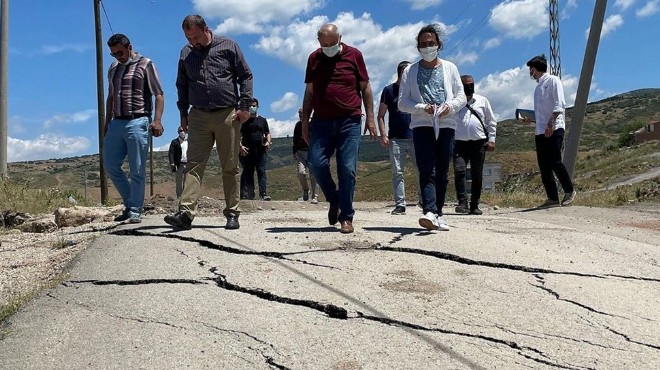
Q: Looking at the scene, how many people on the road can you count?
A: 10